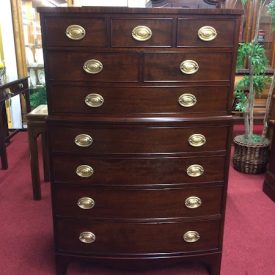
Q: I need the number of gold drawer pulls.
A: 15